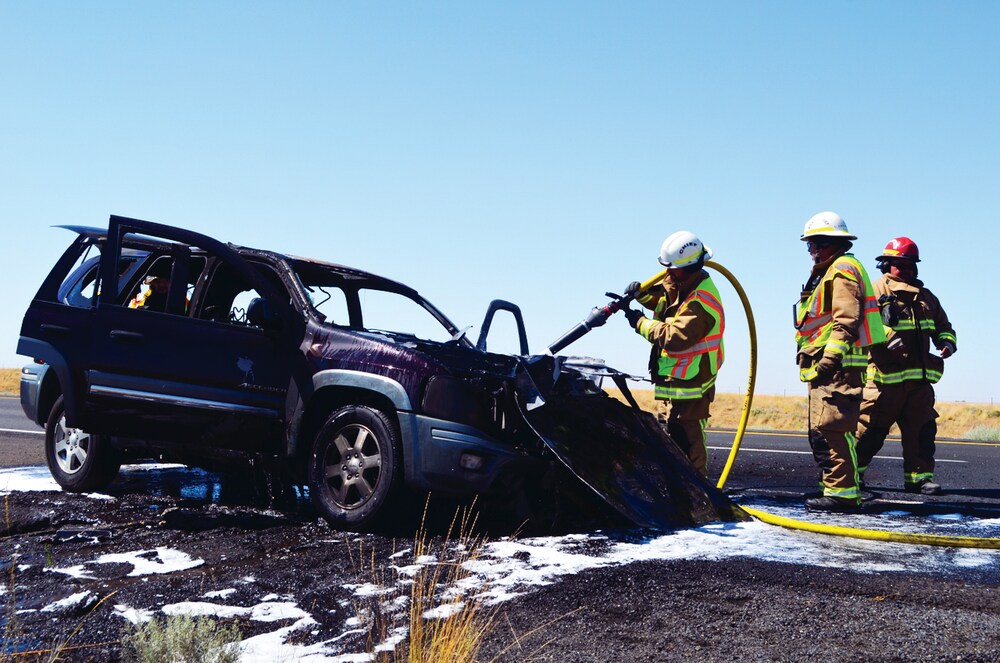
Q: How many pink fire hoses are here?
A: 0